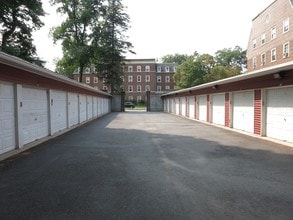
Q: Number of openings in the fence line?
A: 1